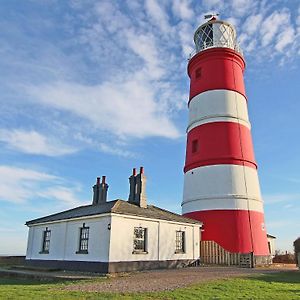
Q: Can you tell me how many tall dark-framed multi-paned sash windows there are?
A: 4